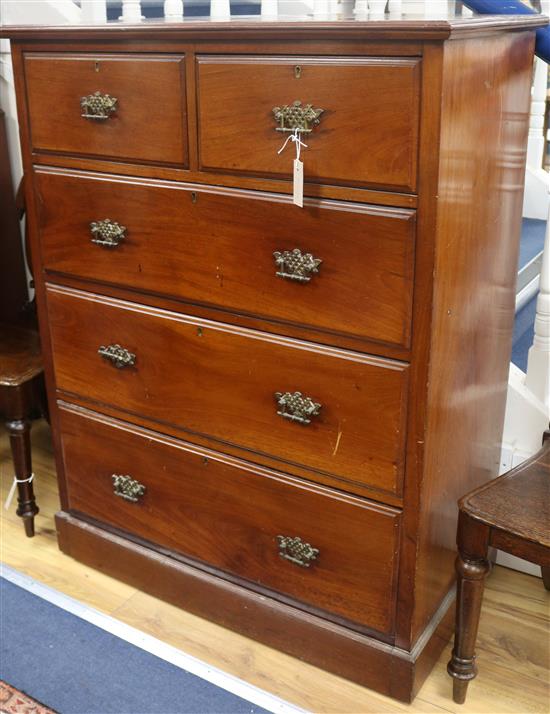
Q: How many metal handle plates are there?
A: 8